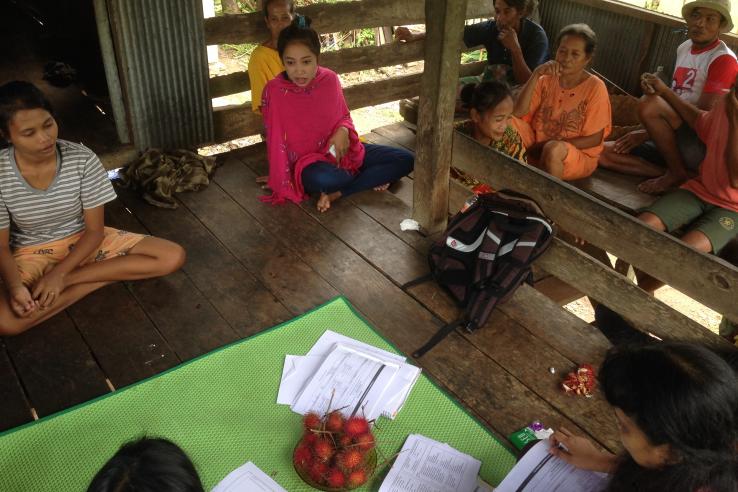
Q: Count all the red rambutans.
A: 12